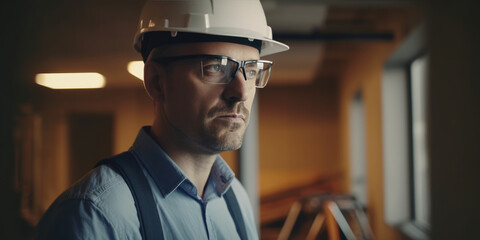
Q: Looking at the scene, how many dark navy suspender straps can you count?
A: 2